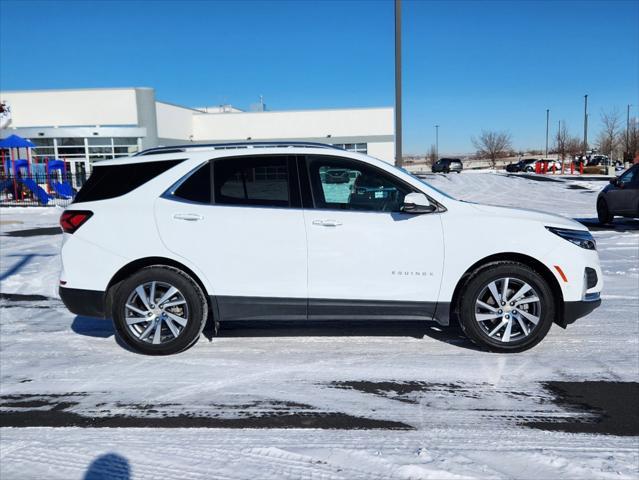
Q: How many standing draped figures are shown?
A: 0